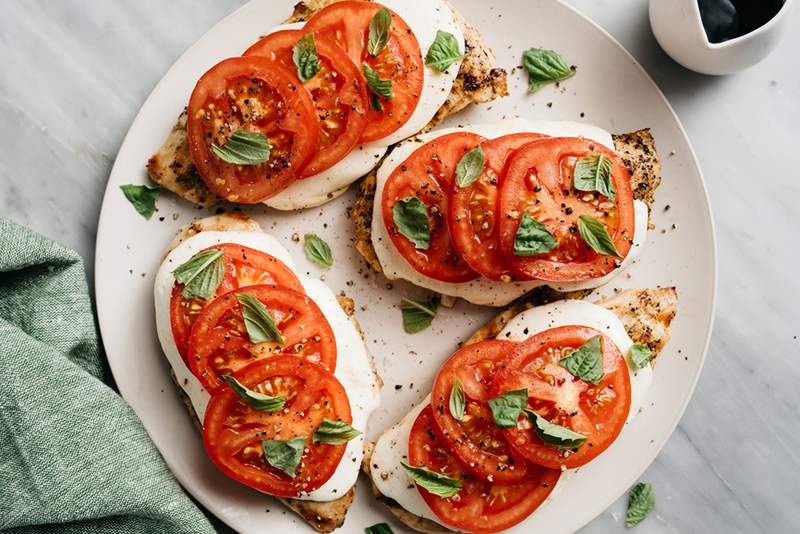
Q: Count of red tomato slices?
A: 12